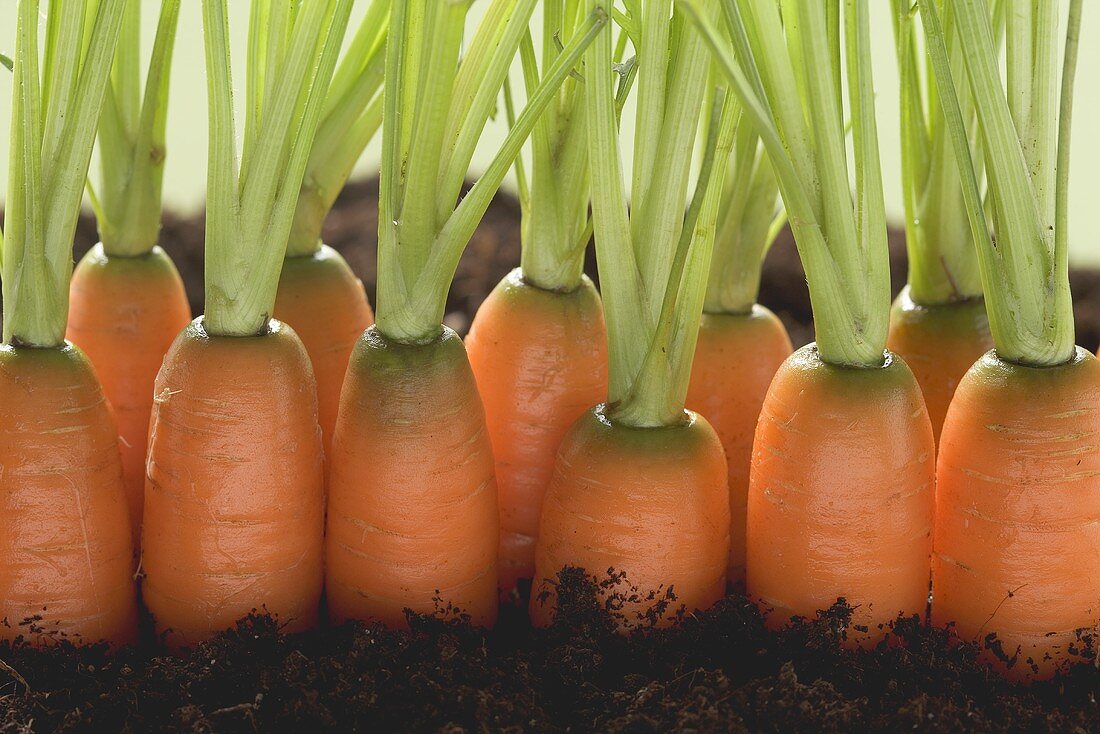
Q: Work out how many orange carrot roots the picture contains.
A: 11